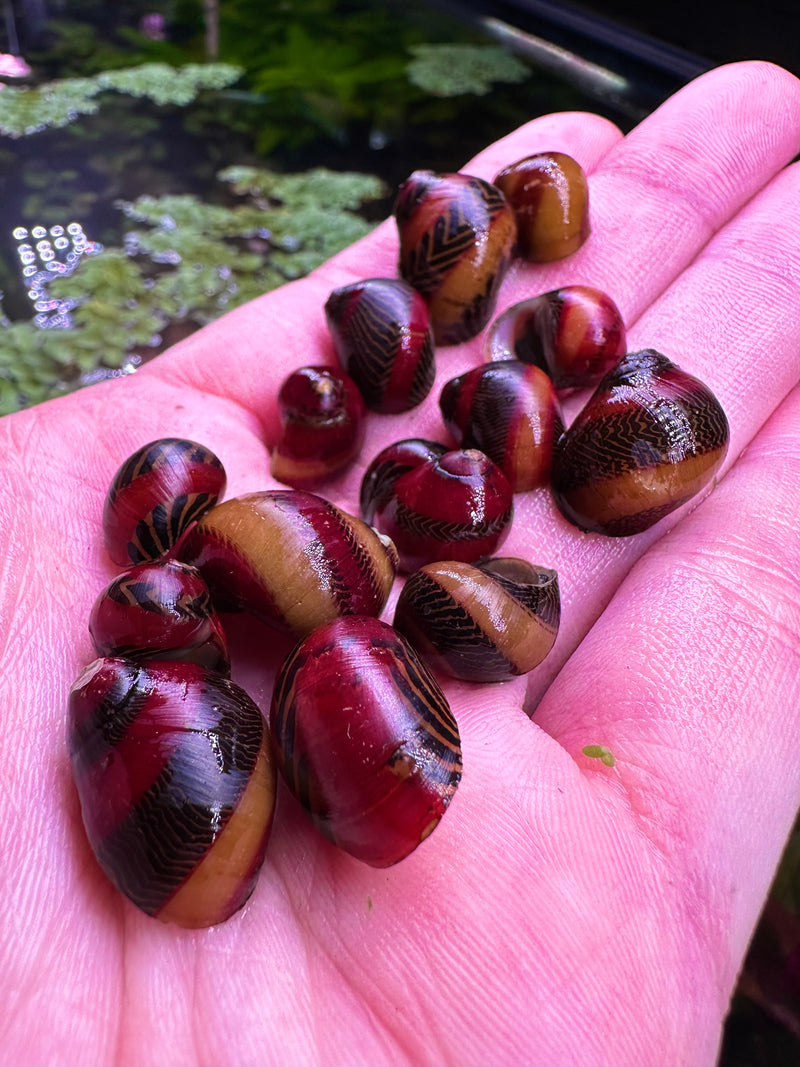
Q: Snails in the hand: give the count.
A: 14